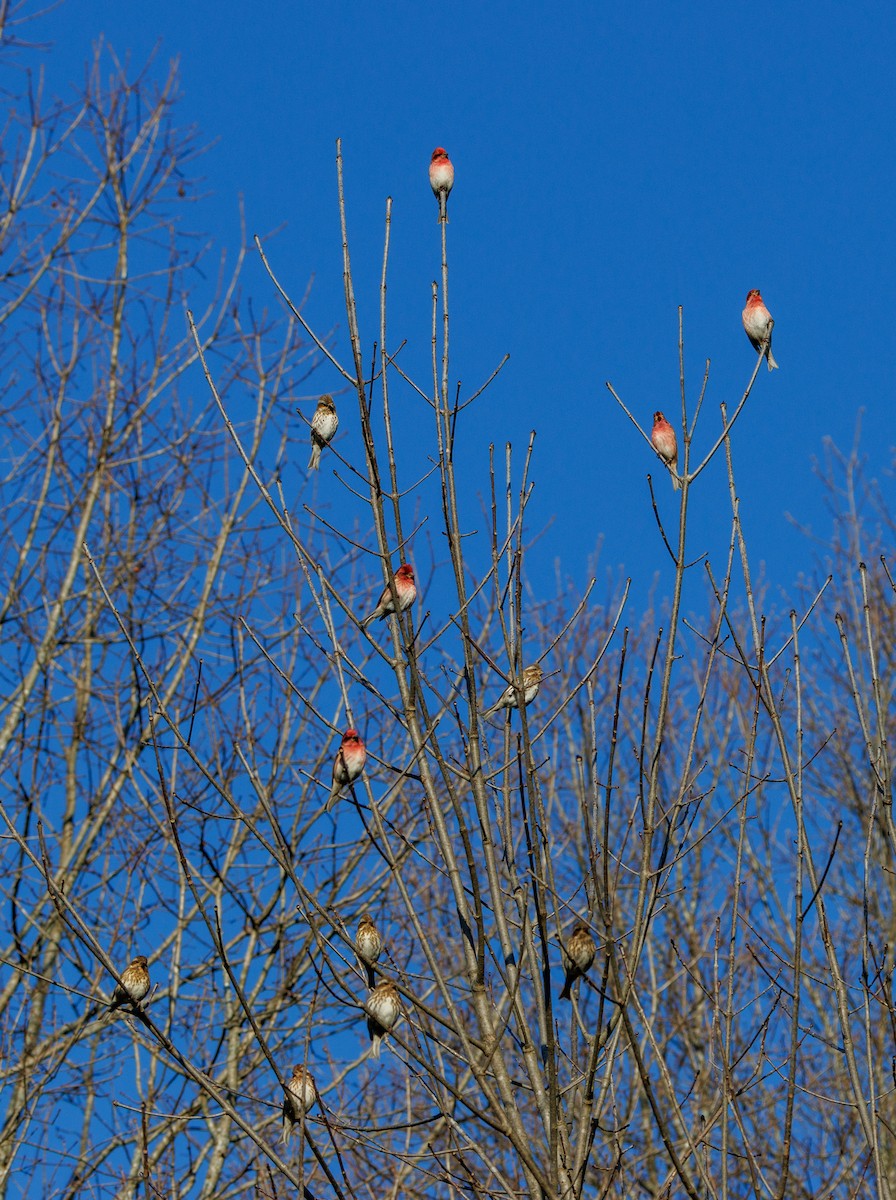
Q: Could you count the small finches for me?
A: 12